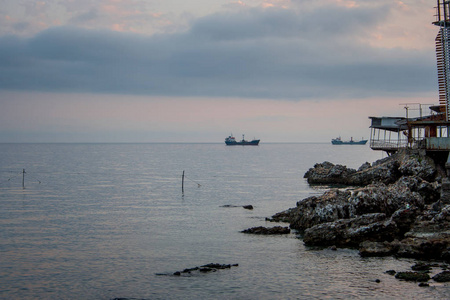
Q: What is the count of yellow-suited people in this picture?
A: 0